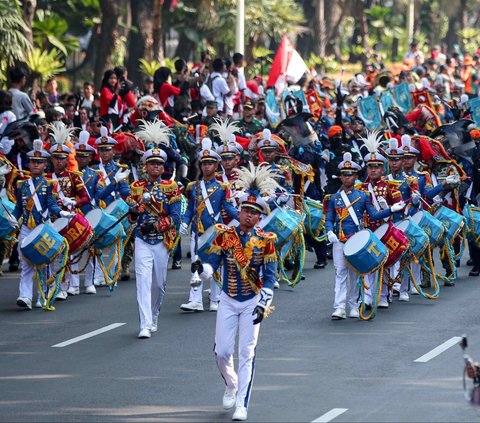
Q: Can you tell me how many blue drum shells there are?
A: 12